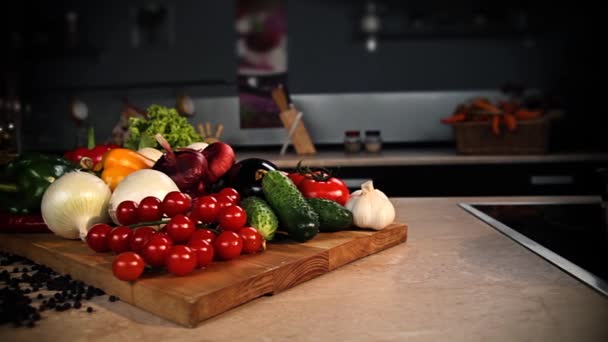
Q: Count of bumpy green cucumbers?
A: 3